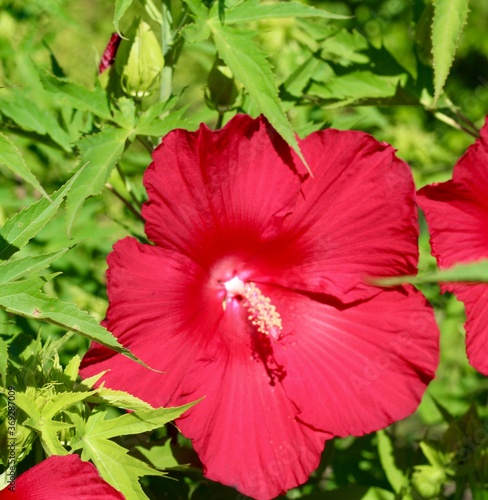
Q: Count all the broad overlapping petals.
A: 5